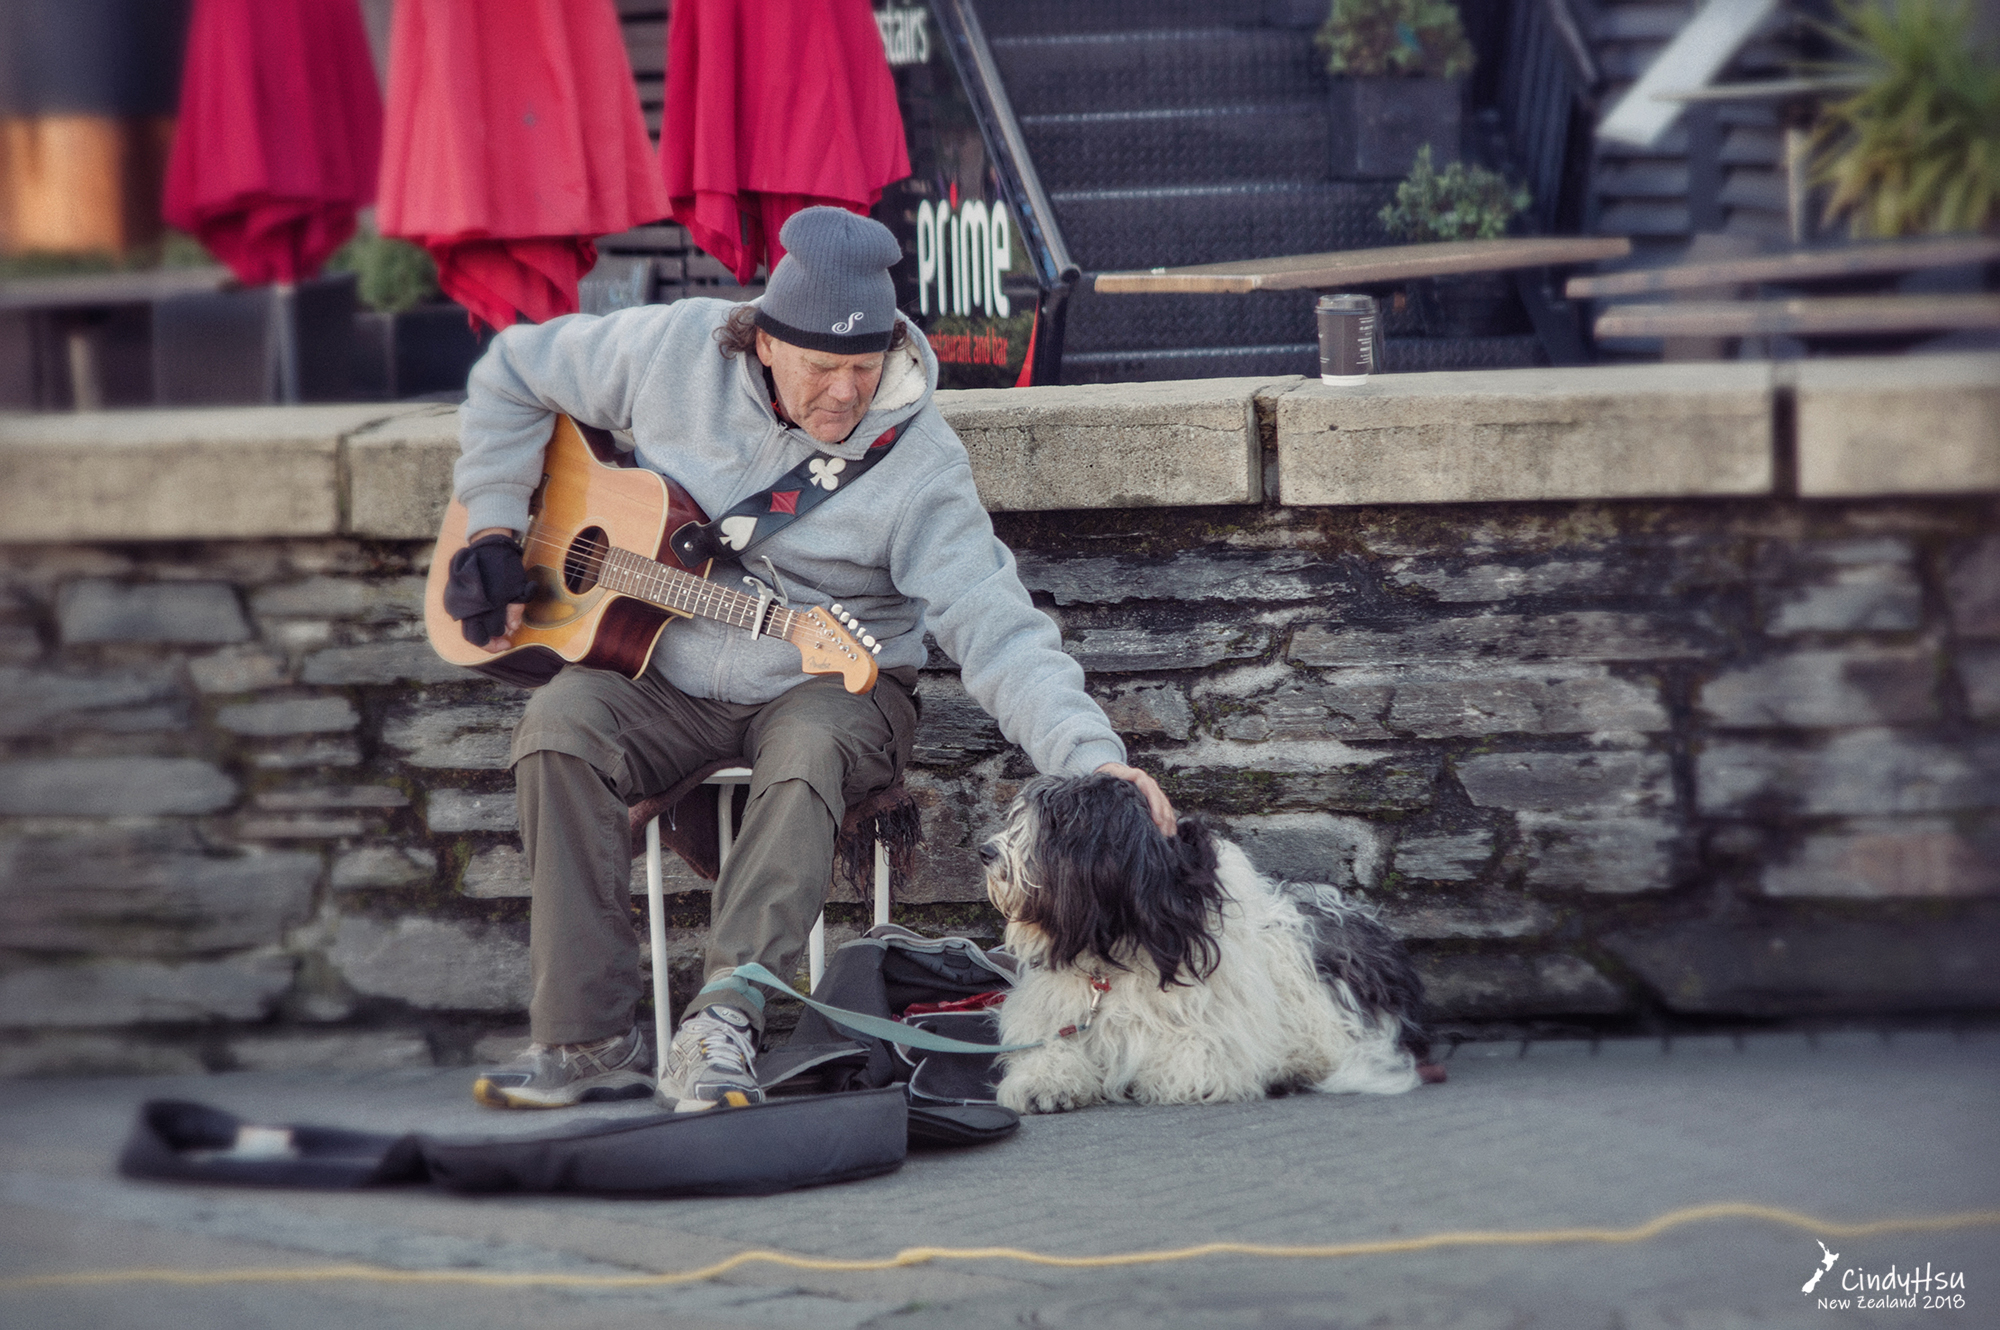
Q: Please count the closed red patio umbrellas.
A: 3